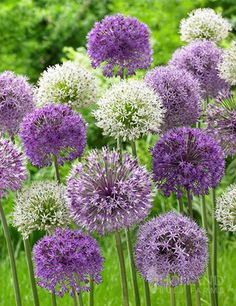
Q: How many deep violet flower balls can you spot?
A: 4